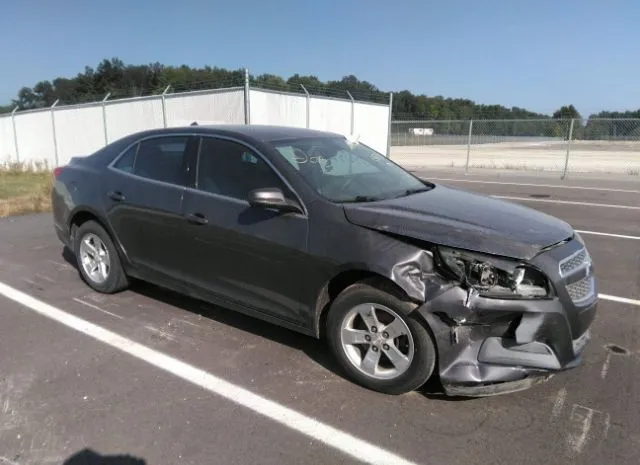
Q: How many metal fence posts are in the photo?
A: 10